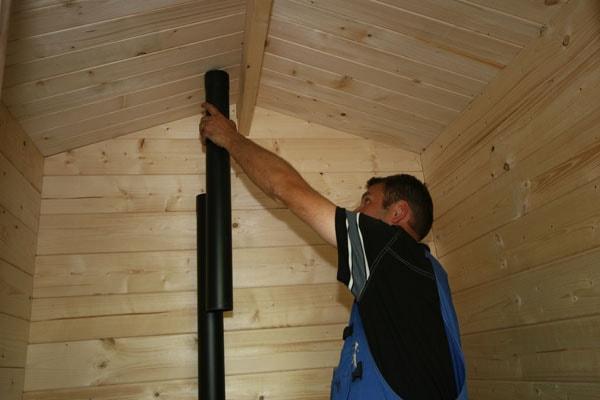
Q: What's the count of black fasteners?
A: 2